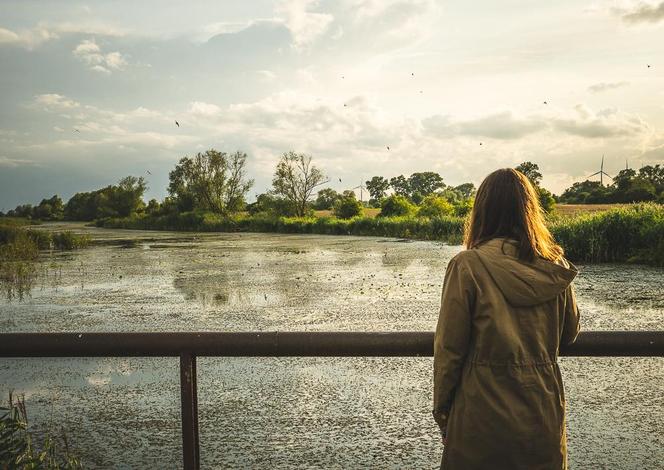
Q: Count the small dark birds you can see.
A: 12